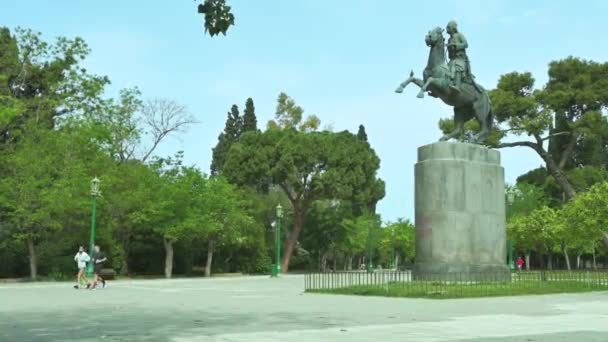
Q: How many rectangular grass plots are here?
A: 1